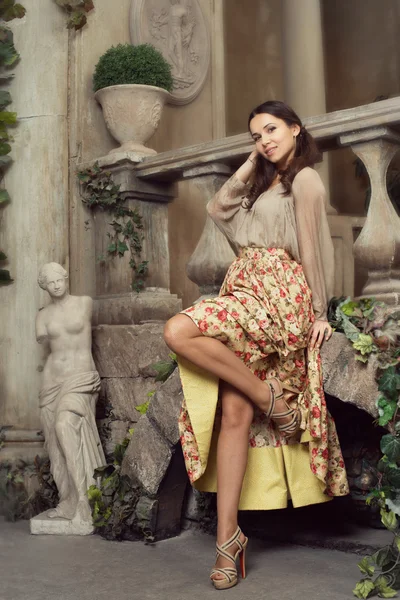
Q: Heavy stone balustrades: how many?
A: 2